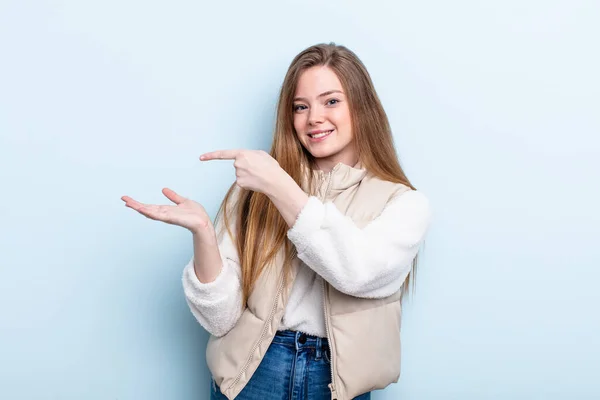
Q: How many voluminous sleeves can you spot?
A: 2